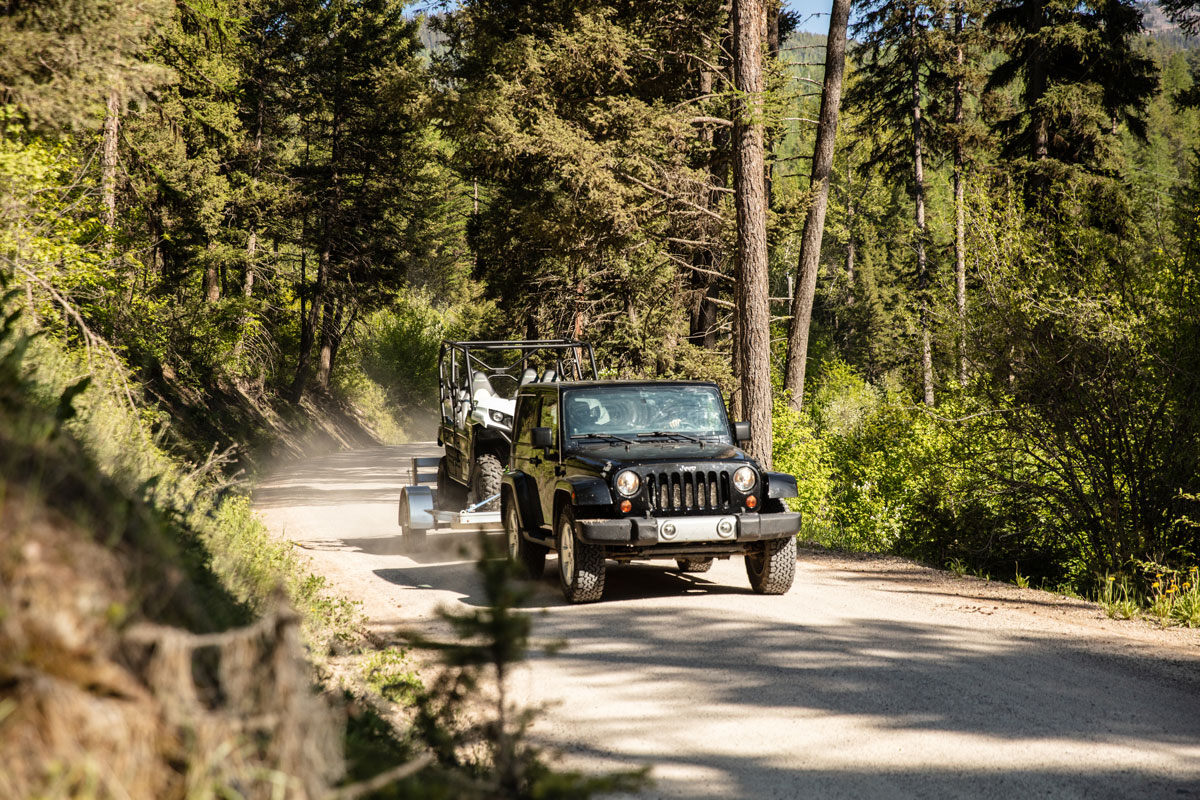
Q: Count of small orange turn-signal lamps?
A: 2